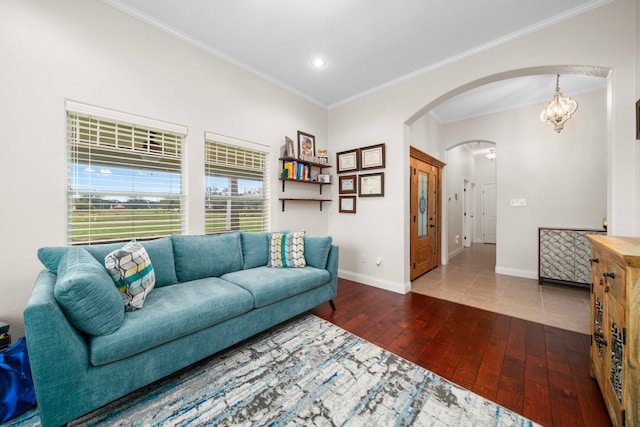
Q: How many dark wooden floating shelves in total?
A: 3